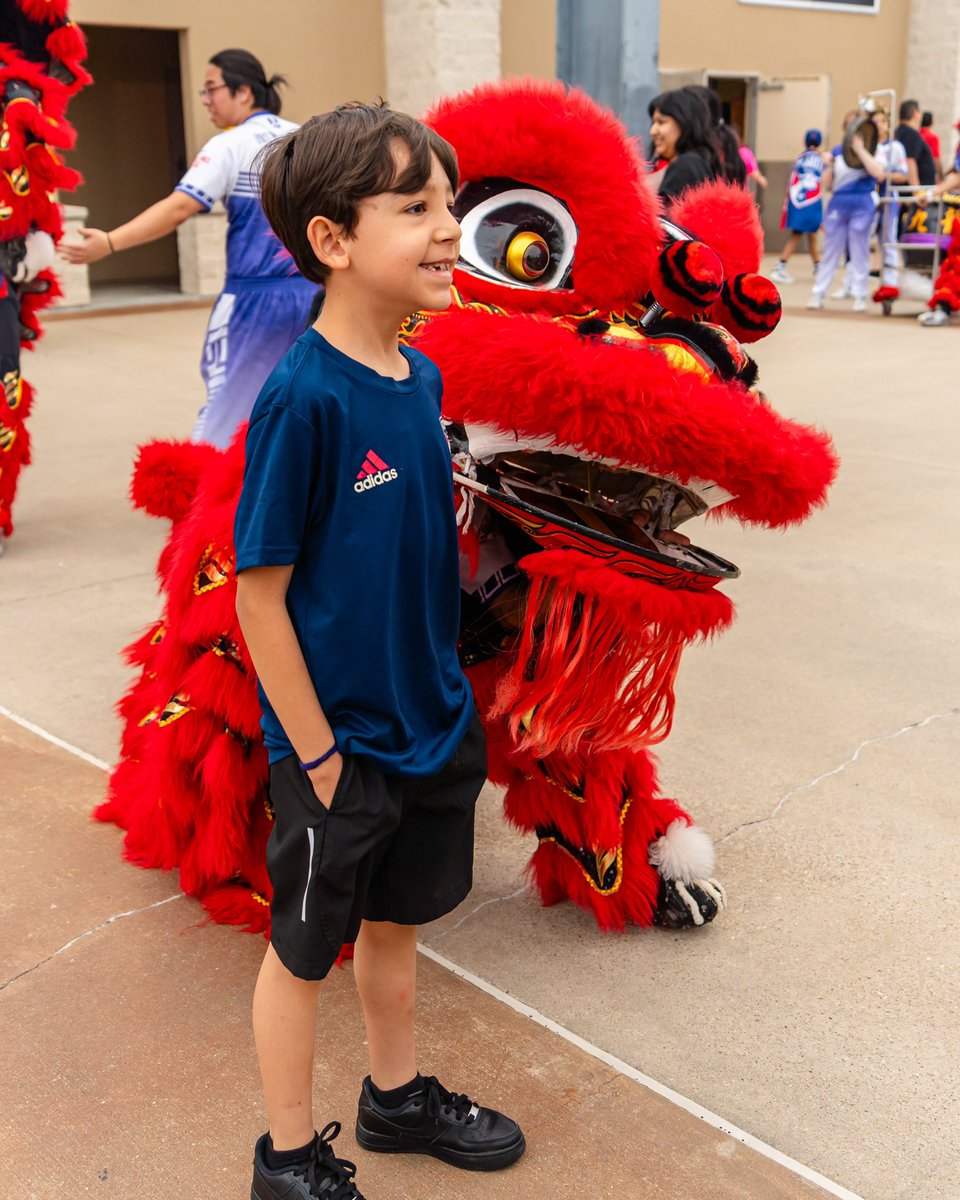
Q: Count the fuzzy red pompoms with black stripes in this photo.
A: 2